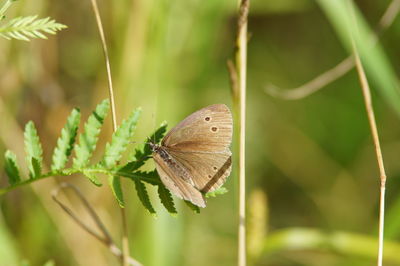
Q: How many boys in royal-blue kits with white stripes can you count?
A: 0